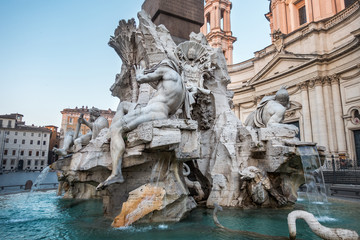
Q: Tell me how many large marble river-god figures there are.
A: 3